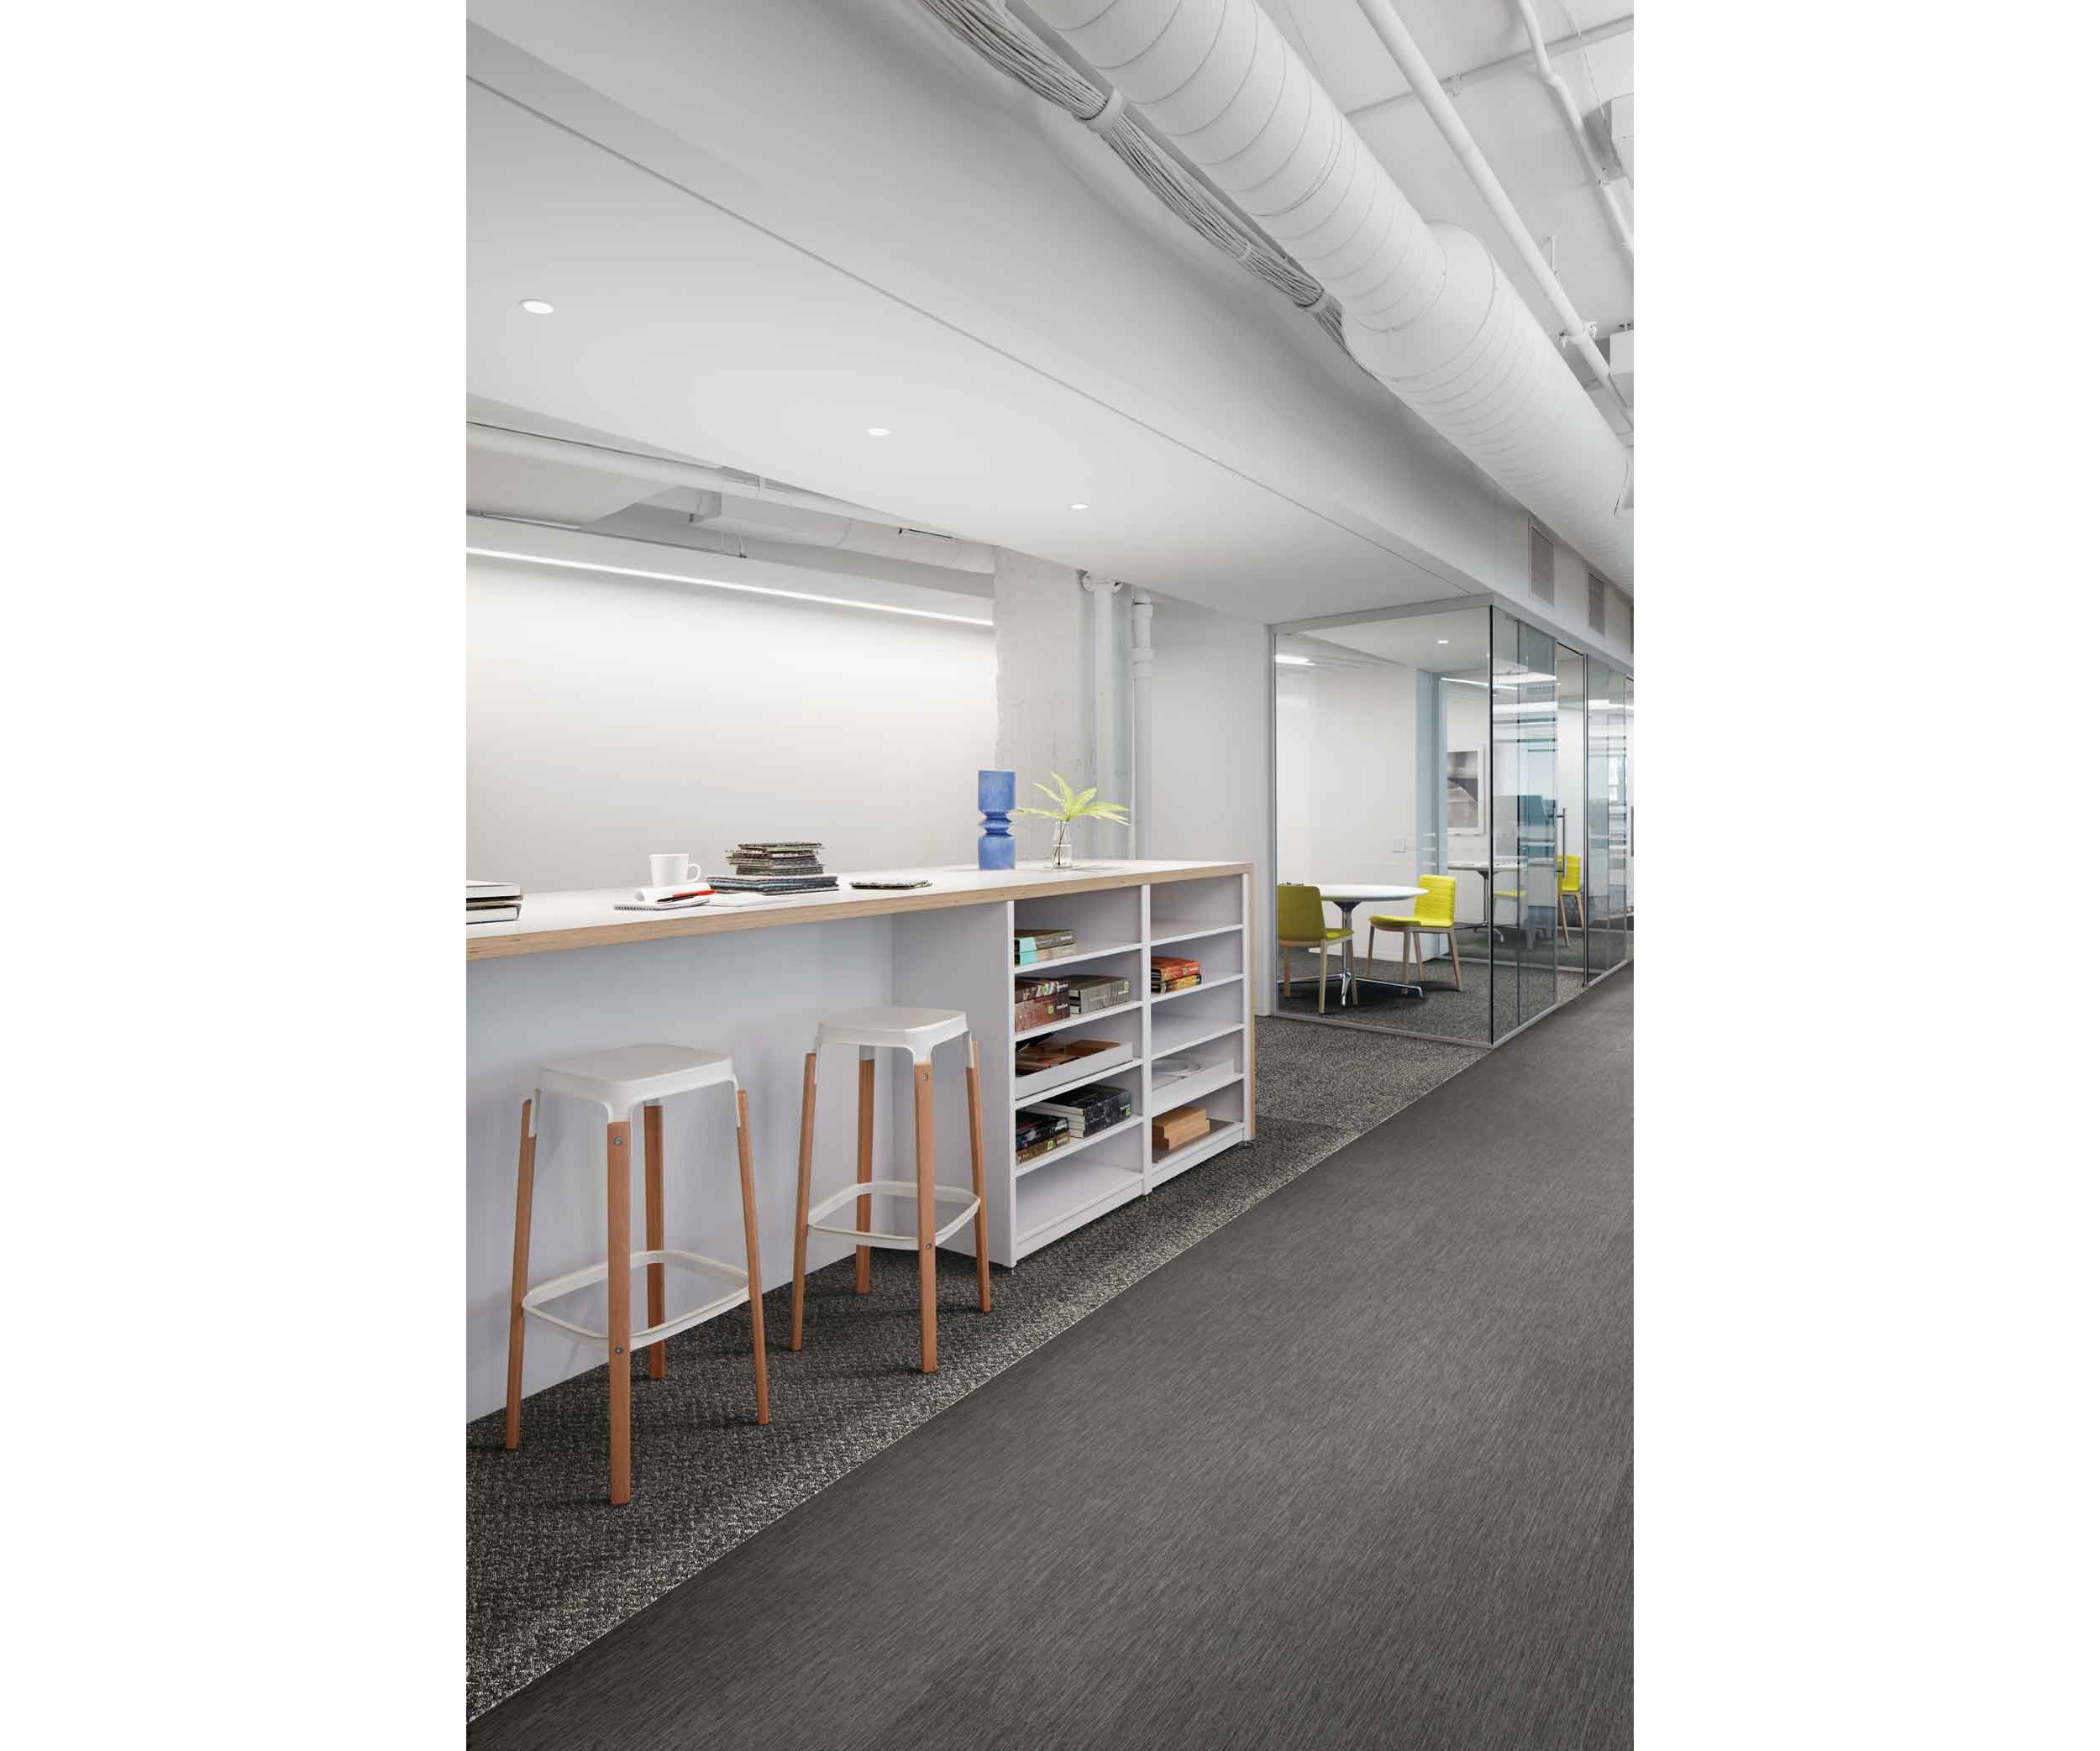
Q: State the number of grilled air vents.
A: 2